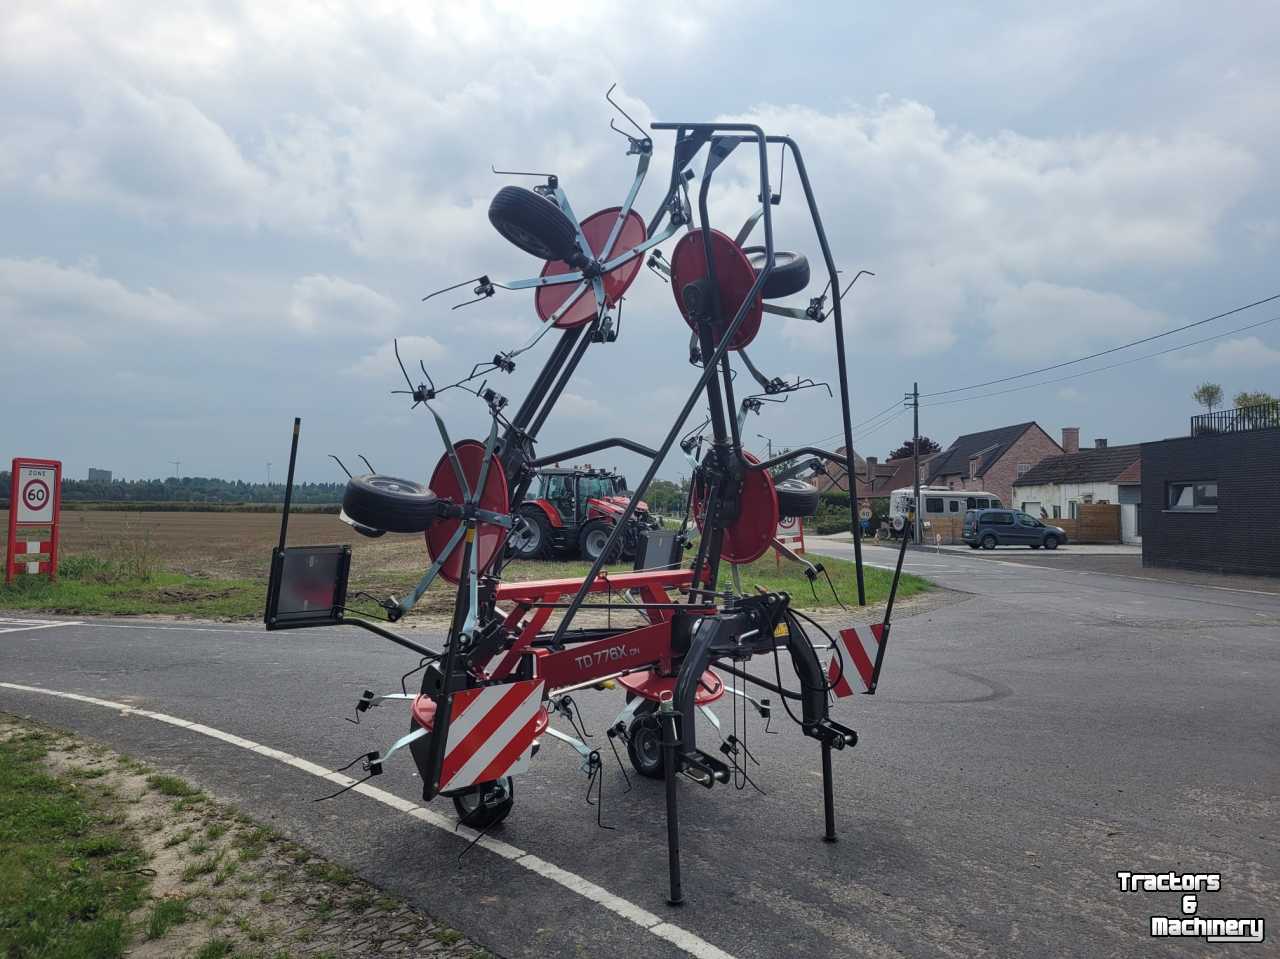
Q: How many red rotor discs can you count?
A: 6